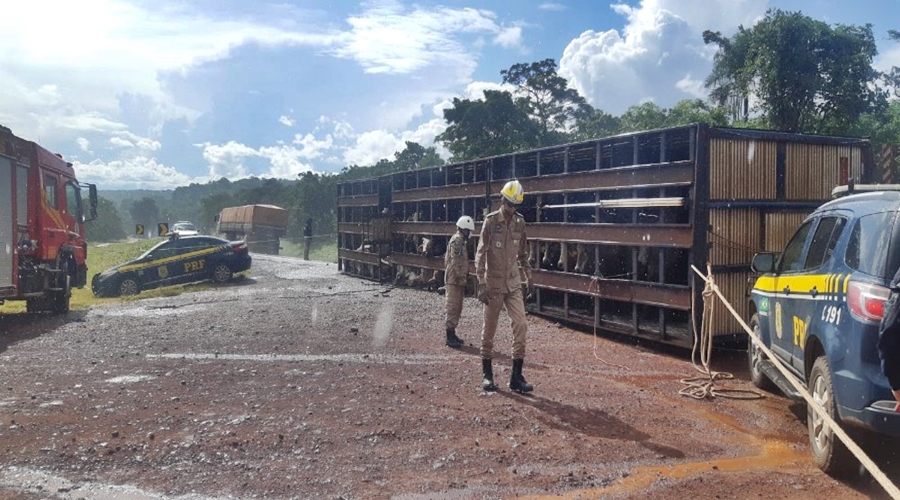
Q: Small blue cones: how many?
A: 0